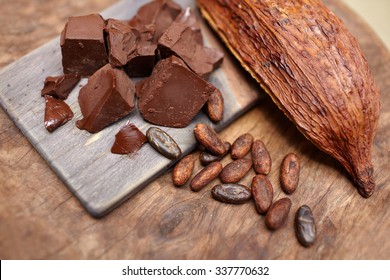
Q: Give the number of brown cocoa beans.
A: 10